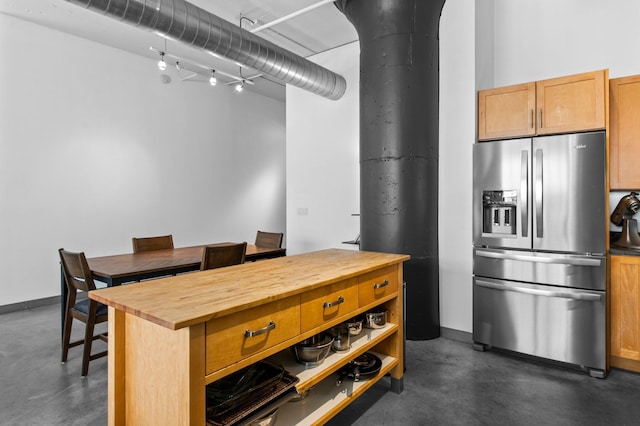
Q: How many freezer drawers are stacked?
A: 2